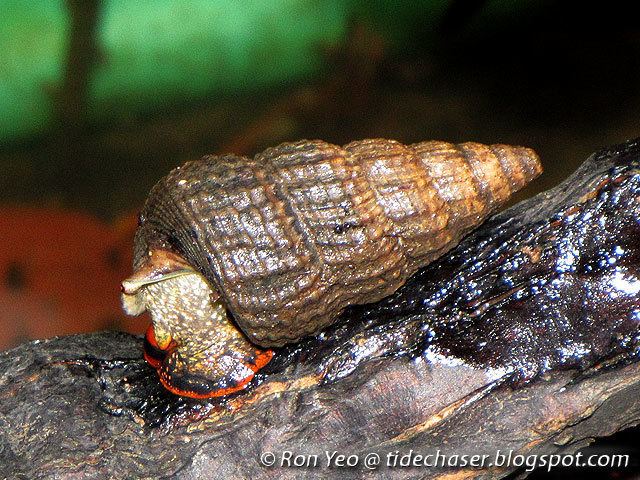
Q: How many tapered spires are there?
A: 1